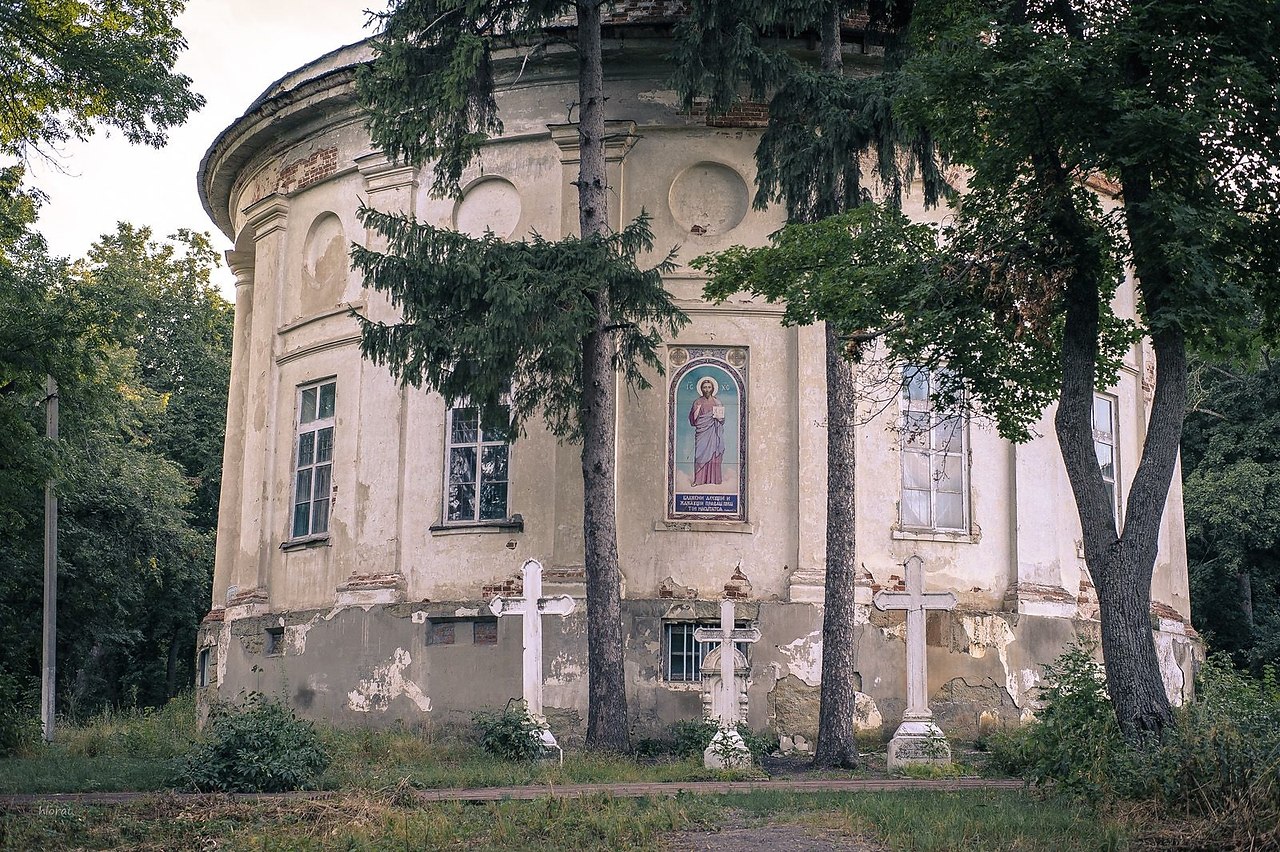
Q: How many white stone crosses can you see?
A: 3